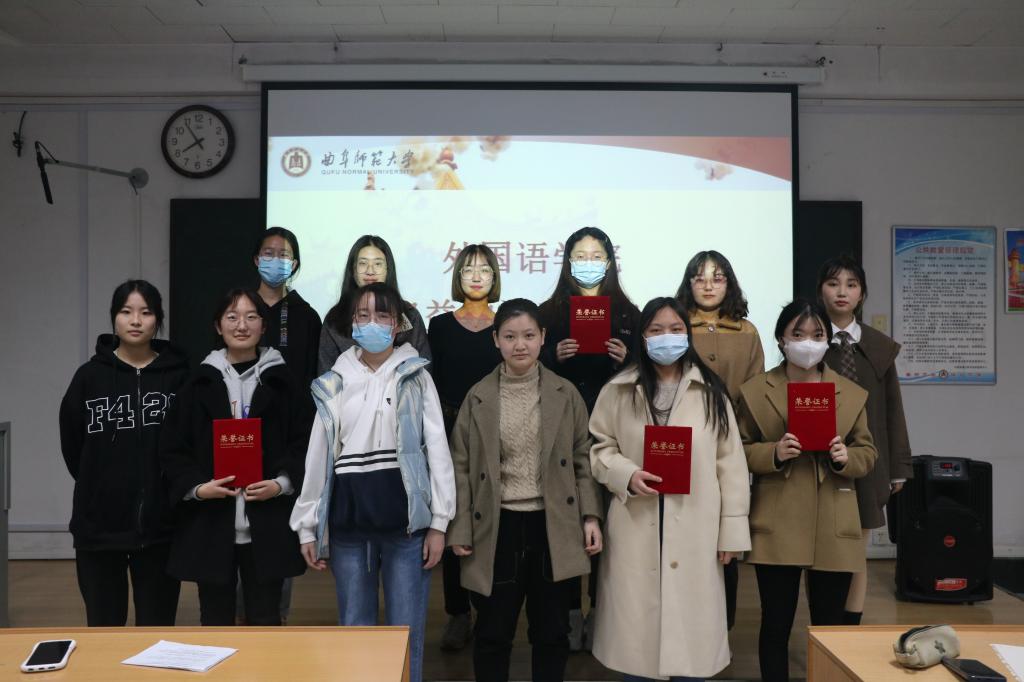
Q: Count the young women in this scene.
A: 12